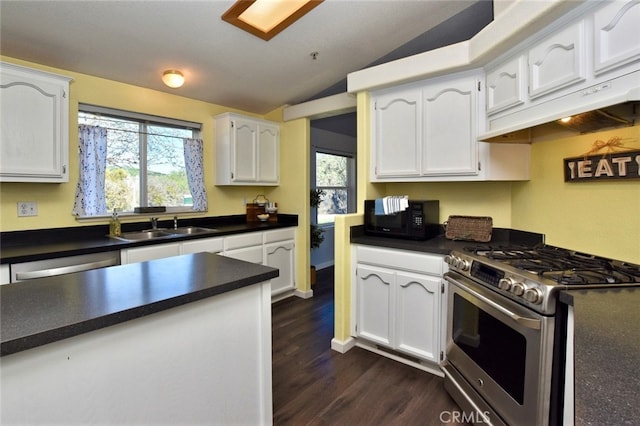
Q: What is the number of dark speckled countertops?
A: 4